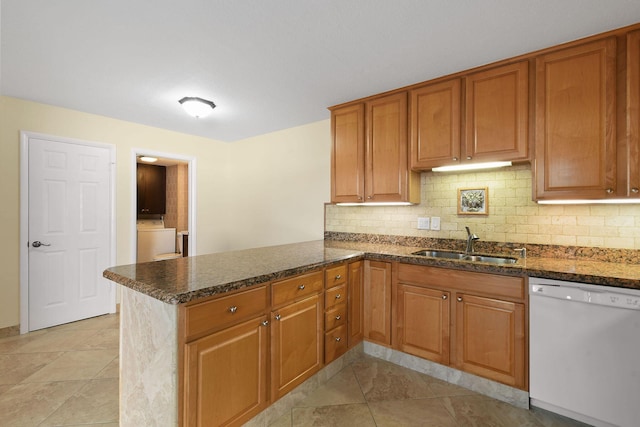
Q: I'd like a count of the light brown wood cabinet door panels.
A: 12